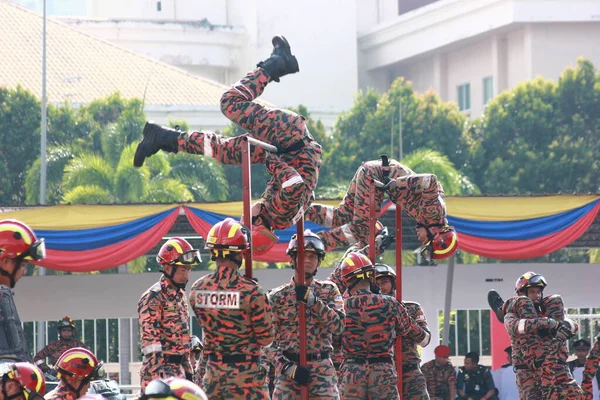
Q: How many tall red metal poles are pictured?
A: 4